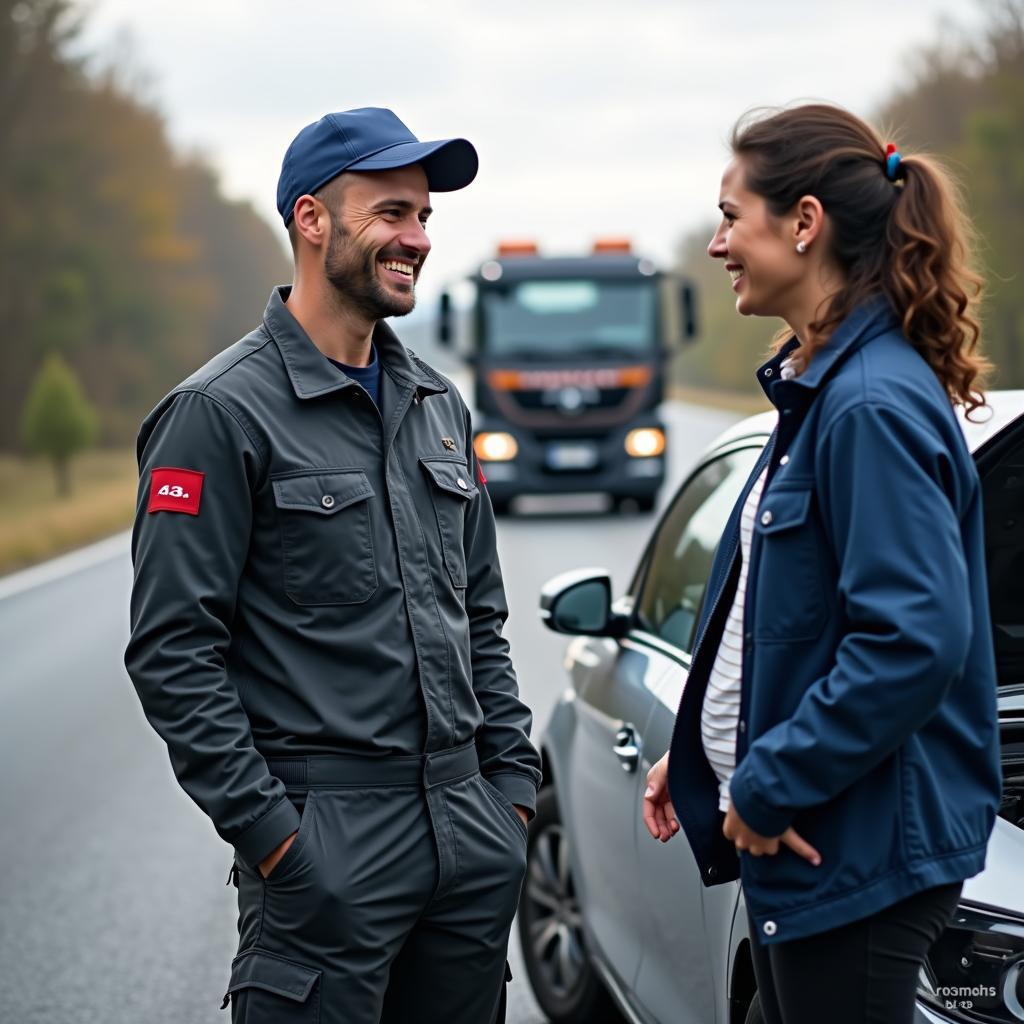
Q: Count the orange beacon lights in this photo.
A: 2